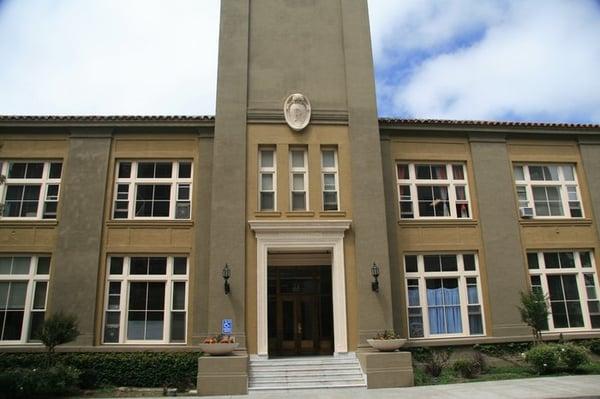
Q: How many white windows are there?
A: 11